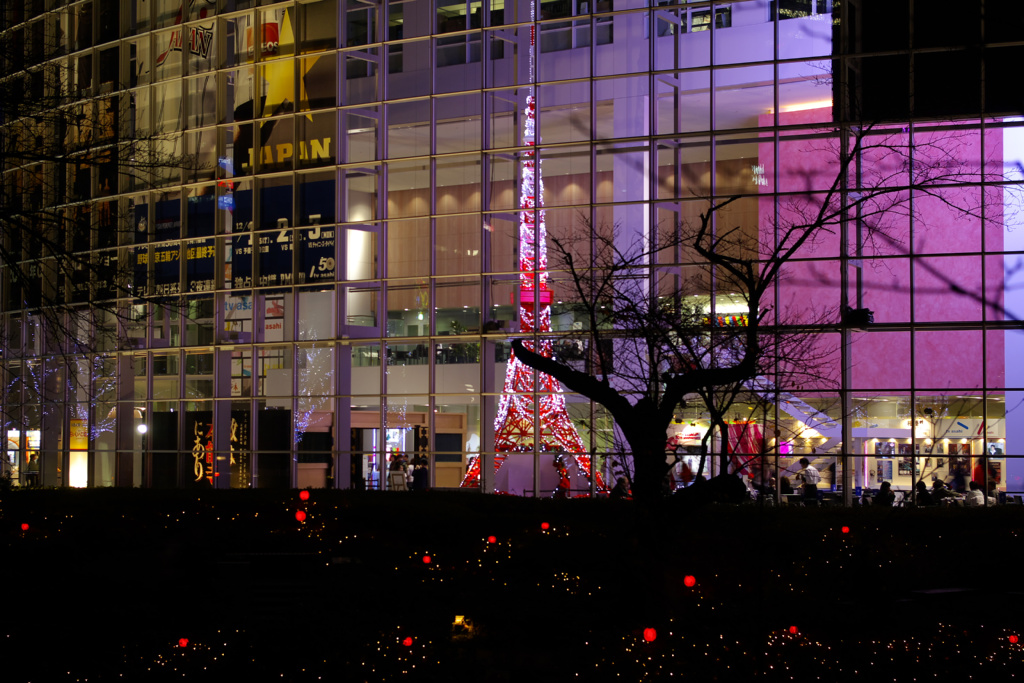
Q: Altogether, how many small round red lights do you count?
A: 13